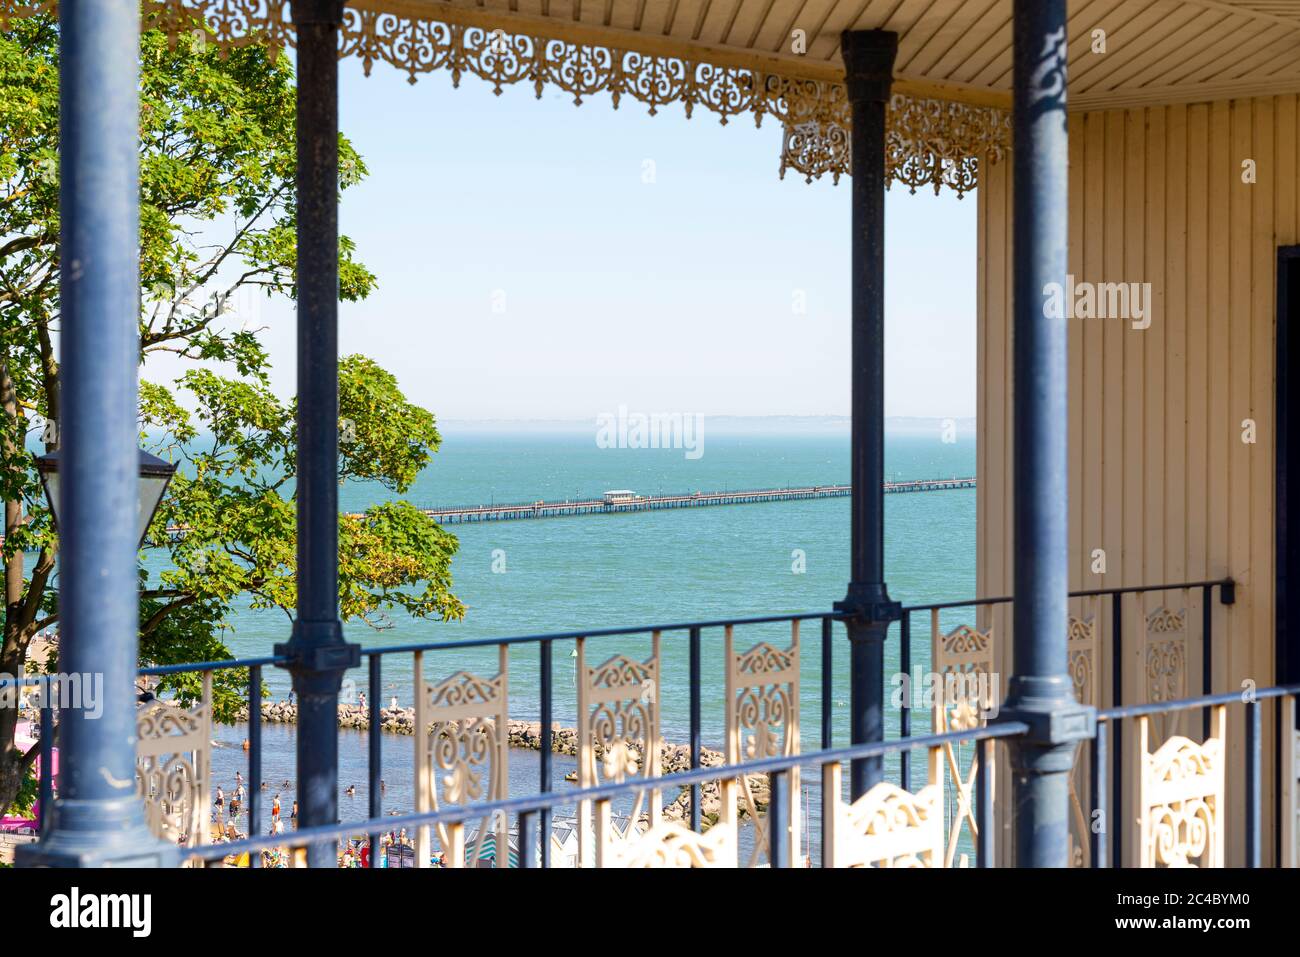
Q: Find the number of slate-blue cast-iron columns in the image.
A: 4